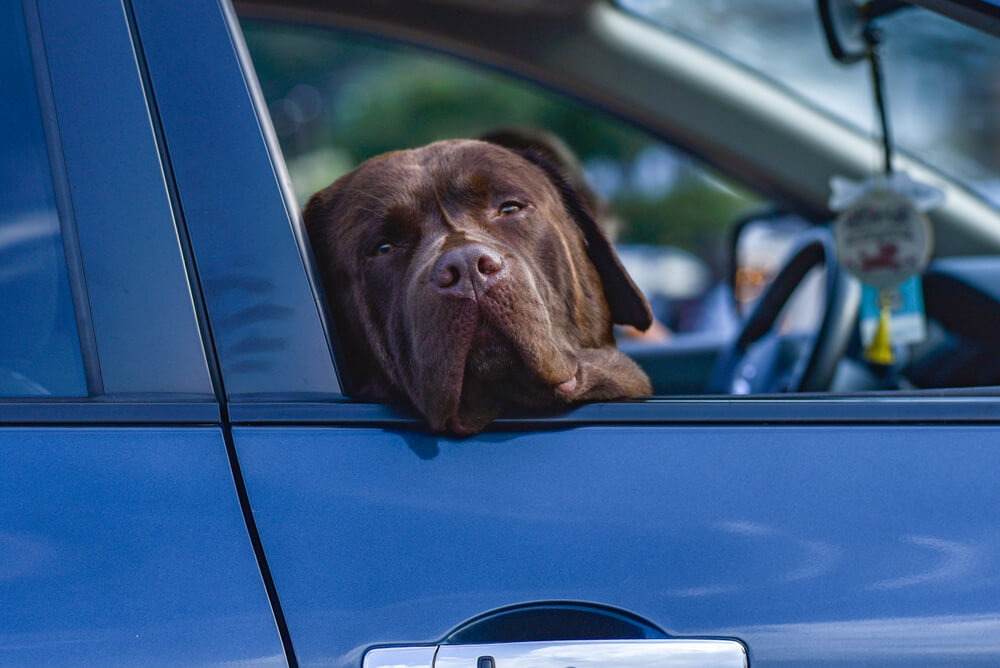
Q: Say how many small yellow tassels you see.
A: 1